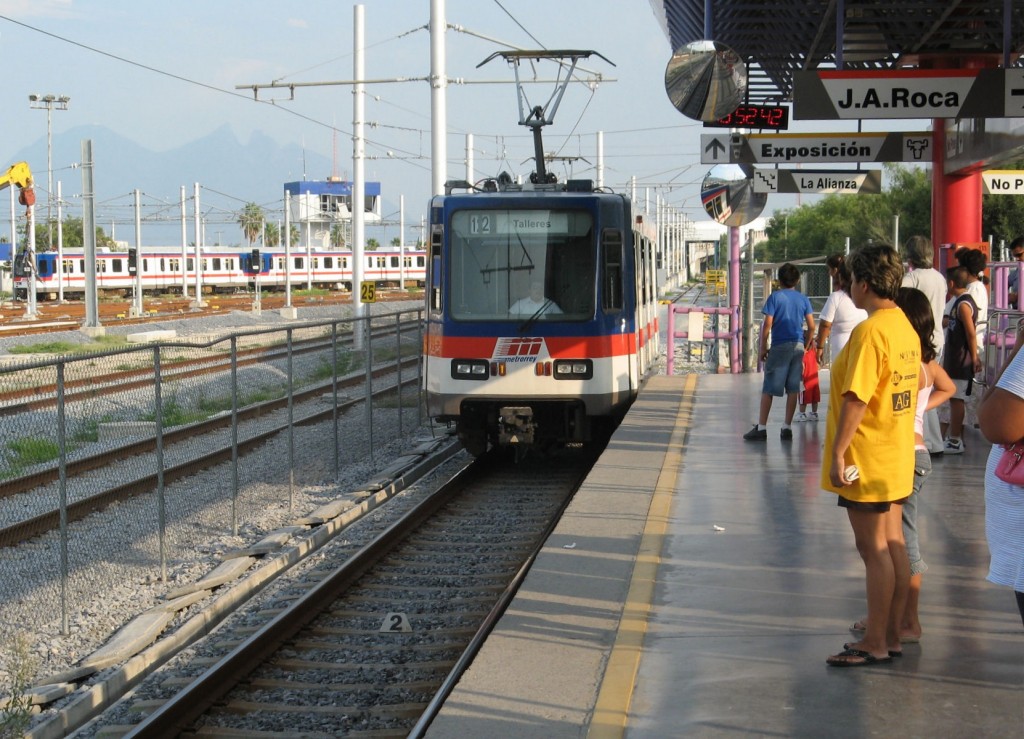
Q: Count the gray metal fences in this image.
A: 1